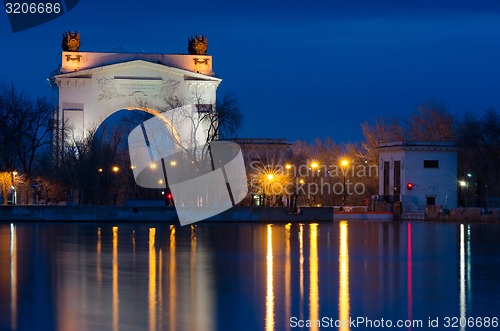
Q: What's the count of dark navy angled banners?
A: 1